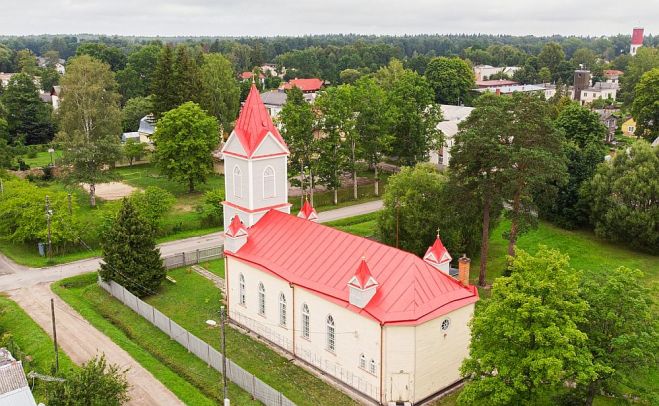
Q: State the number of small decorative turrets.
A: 4